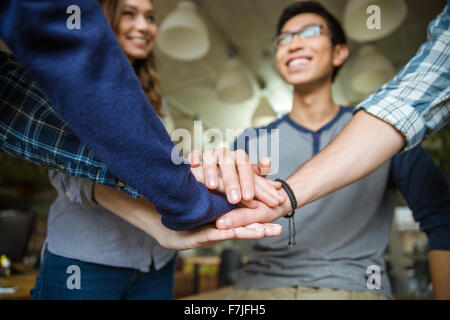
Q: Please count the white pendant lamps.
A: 5